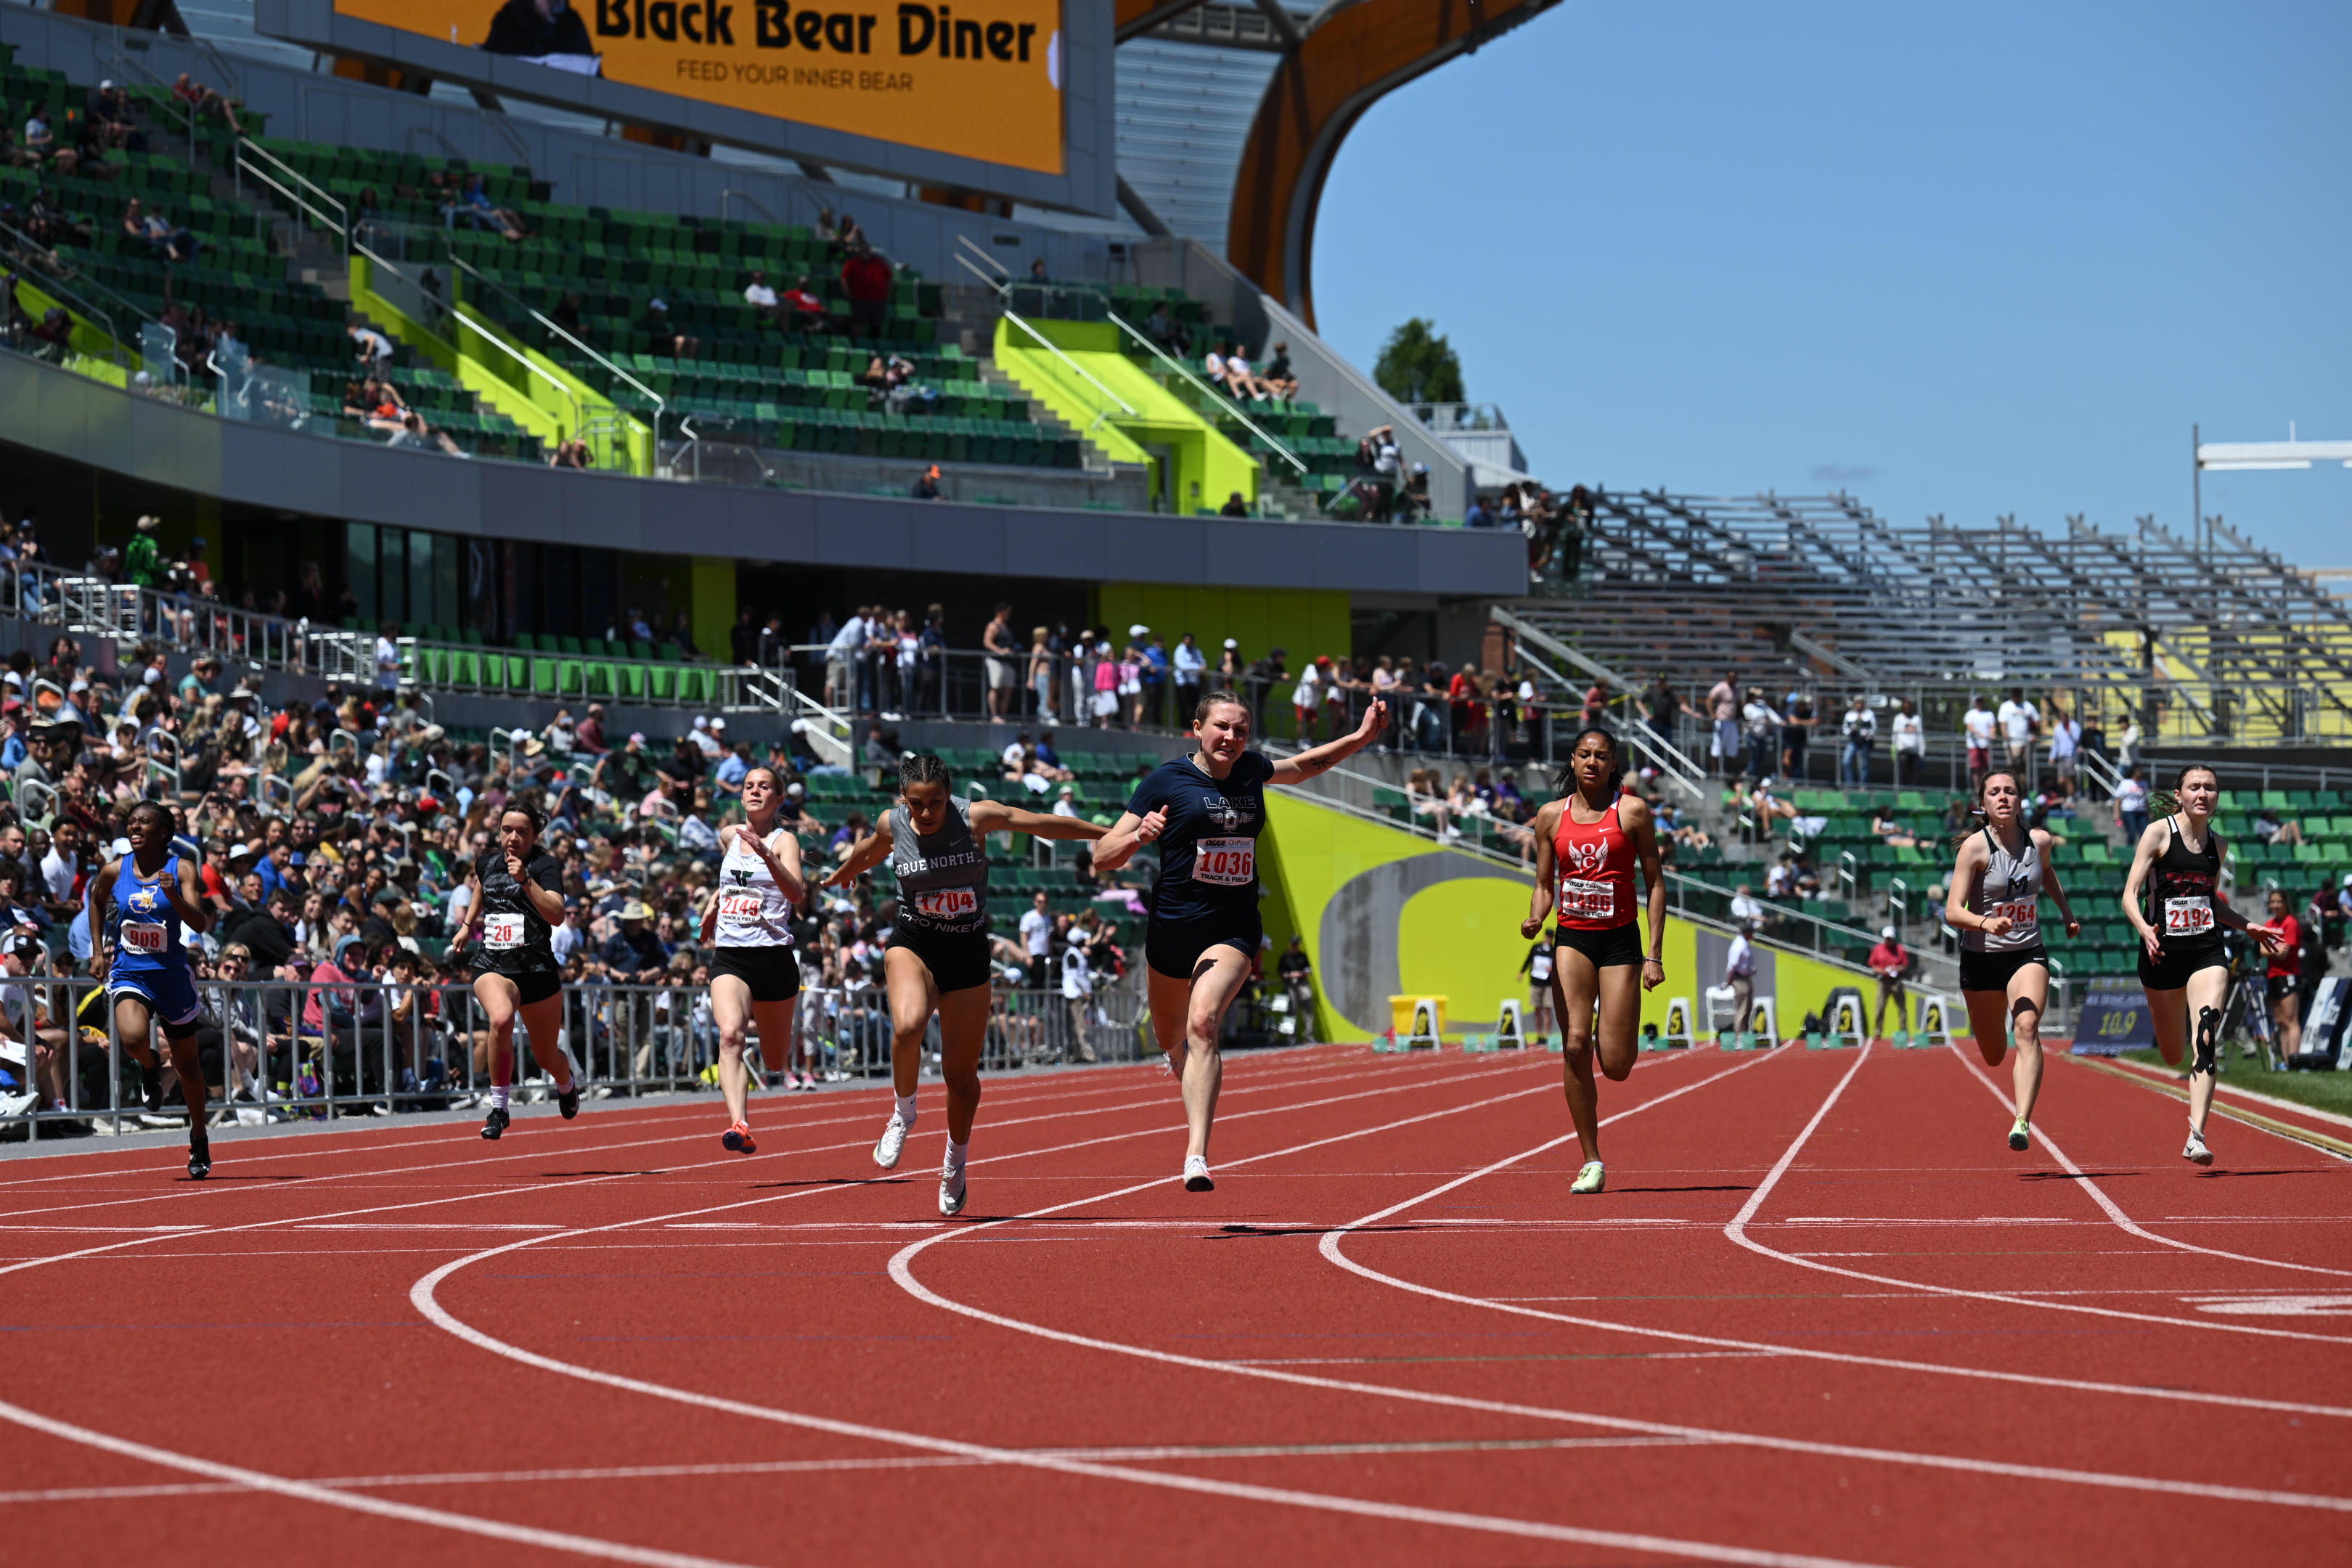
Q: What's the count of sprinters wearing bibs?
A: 8